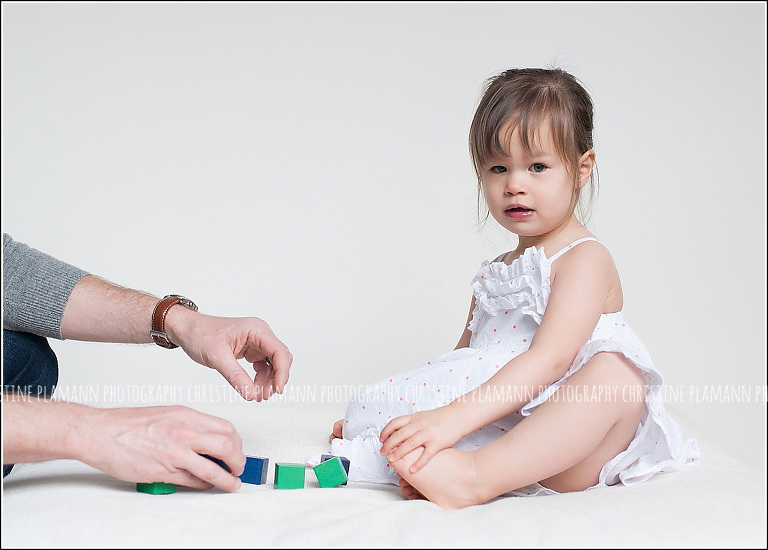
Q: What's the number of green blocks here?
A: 3